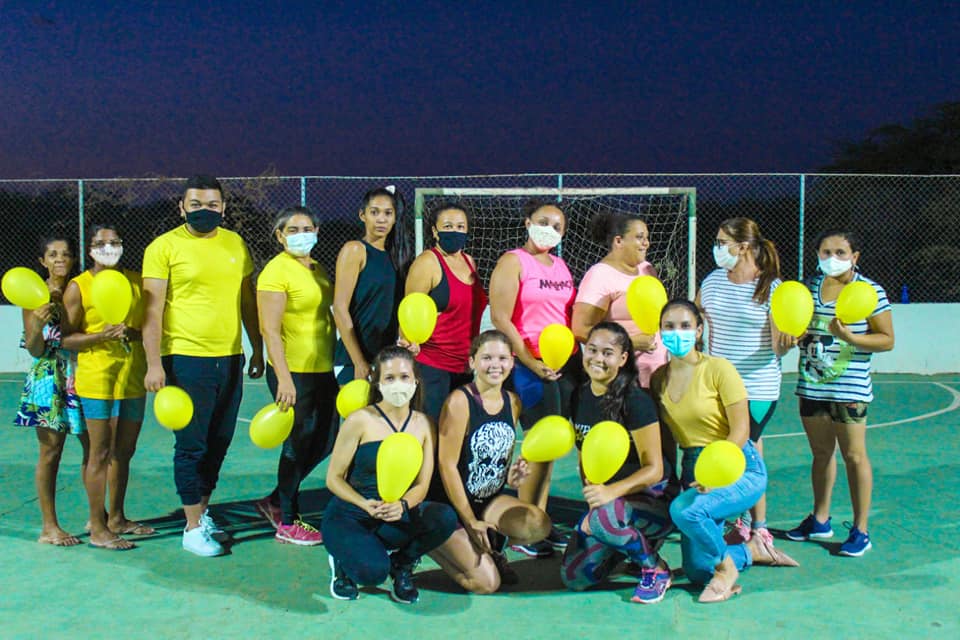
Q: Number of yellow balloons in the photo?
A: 14